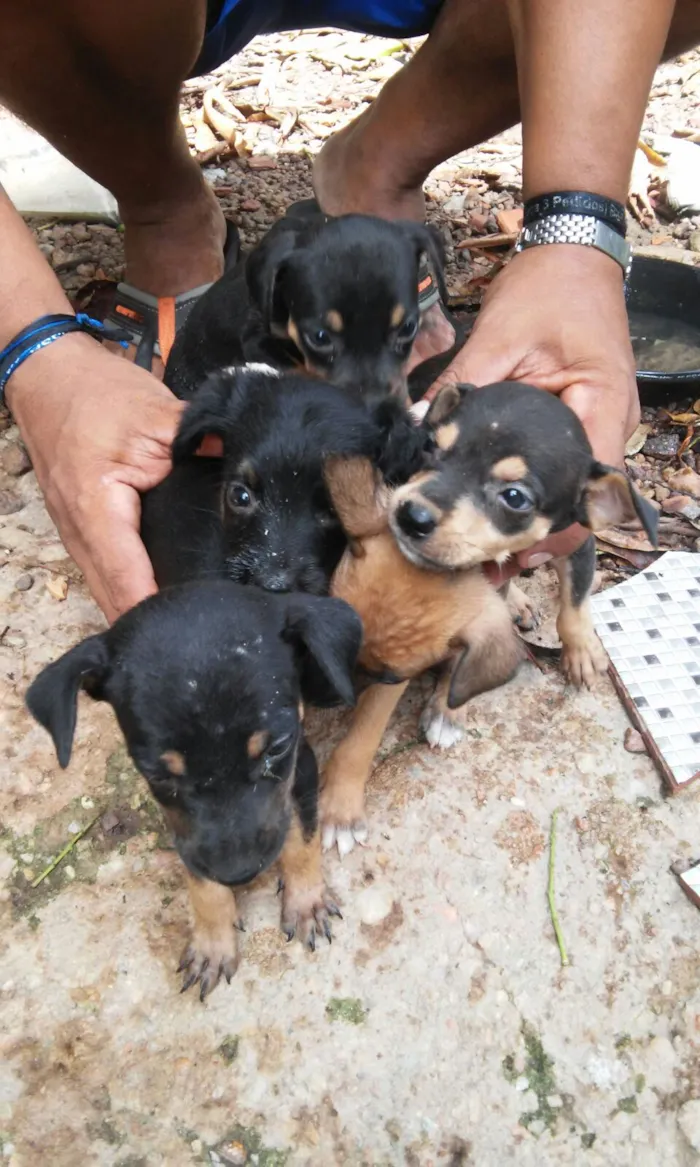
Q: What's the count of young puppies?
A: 5